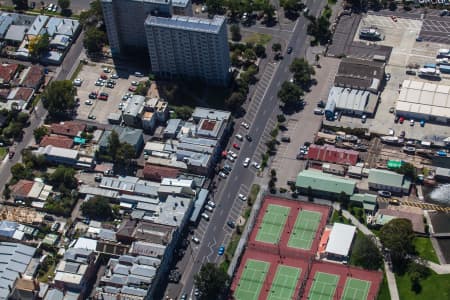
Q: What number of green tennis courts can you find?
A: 6